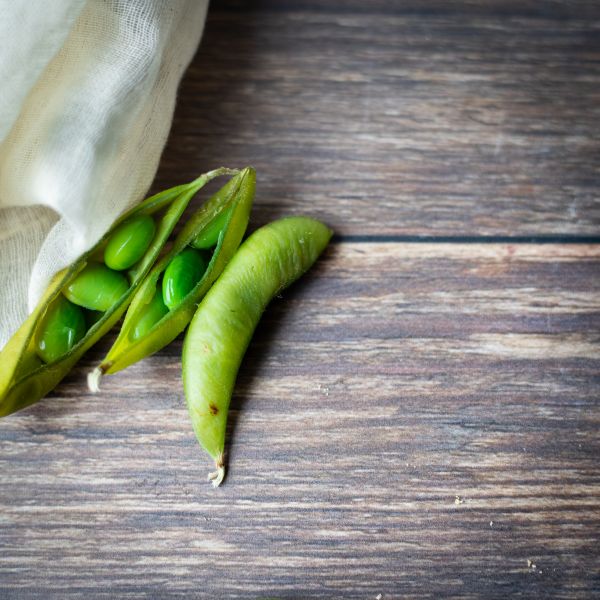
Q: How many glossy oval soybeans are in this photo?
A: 6